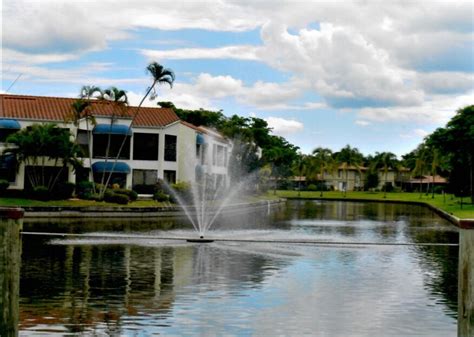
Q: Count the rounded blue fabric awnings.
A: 6